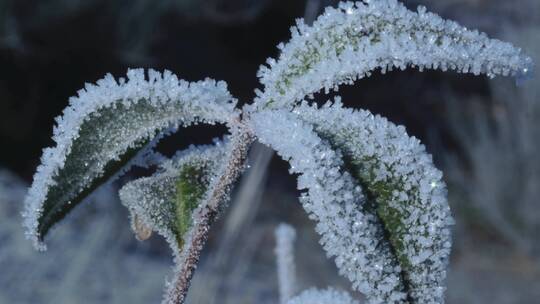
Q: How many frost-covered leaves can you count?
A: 4